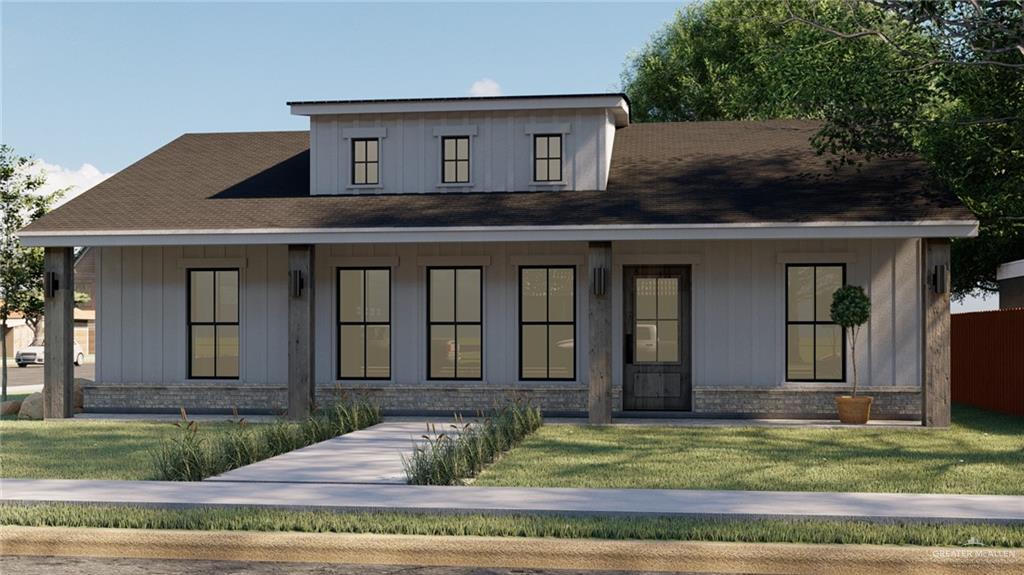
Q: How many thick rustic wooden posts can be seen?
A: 4